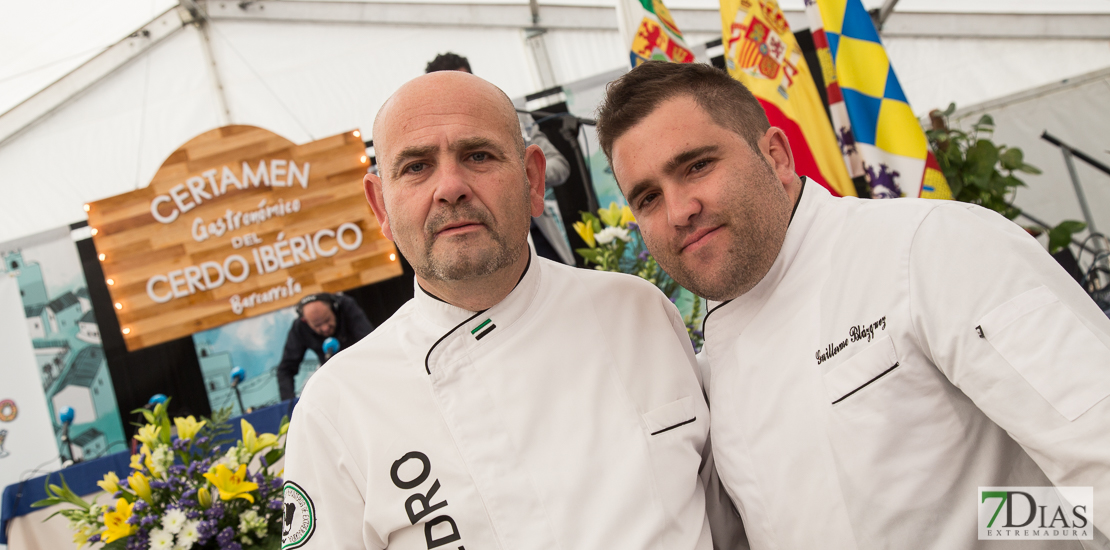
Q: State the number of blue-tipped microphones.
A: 4